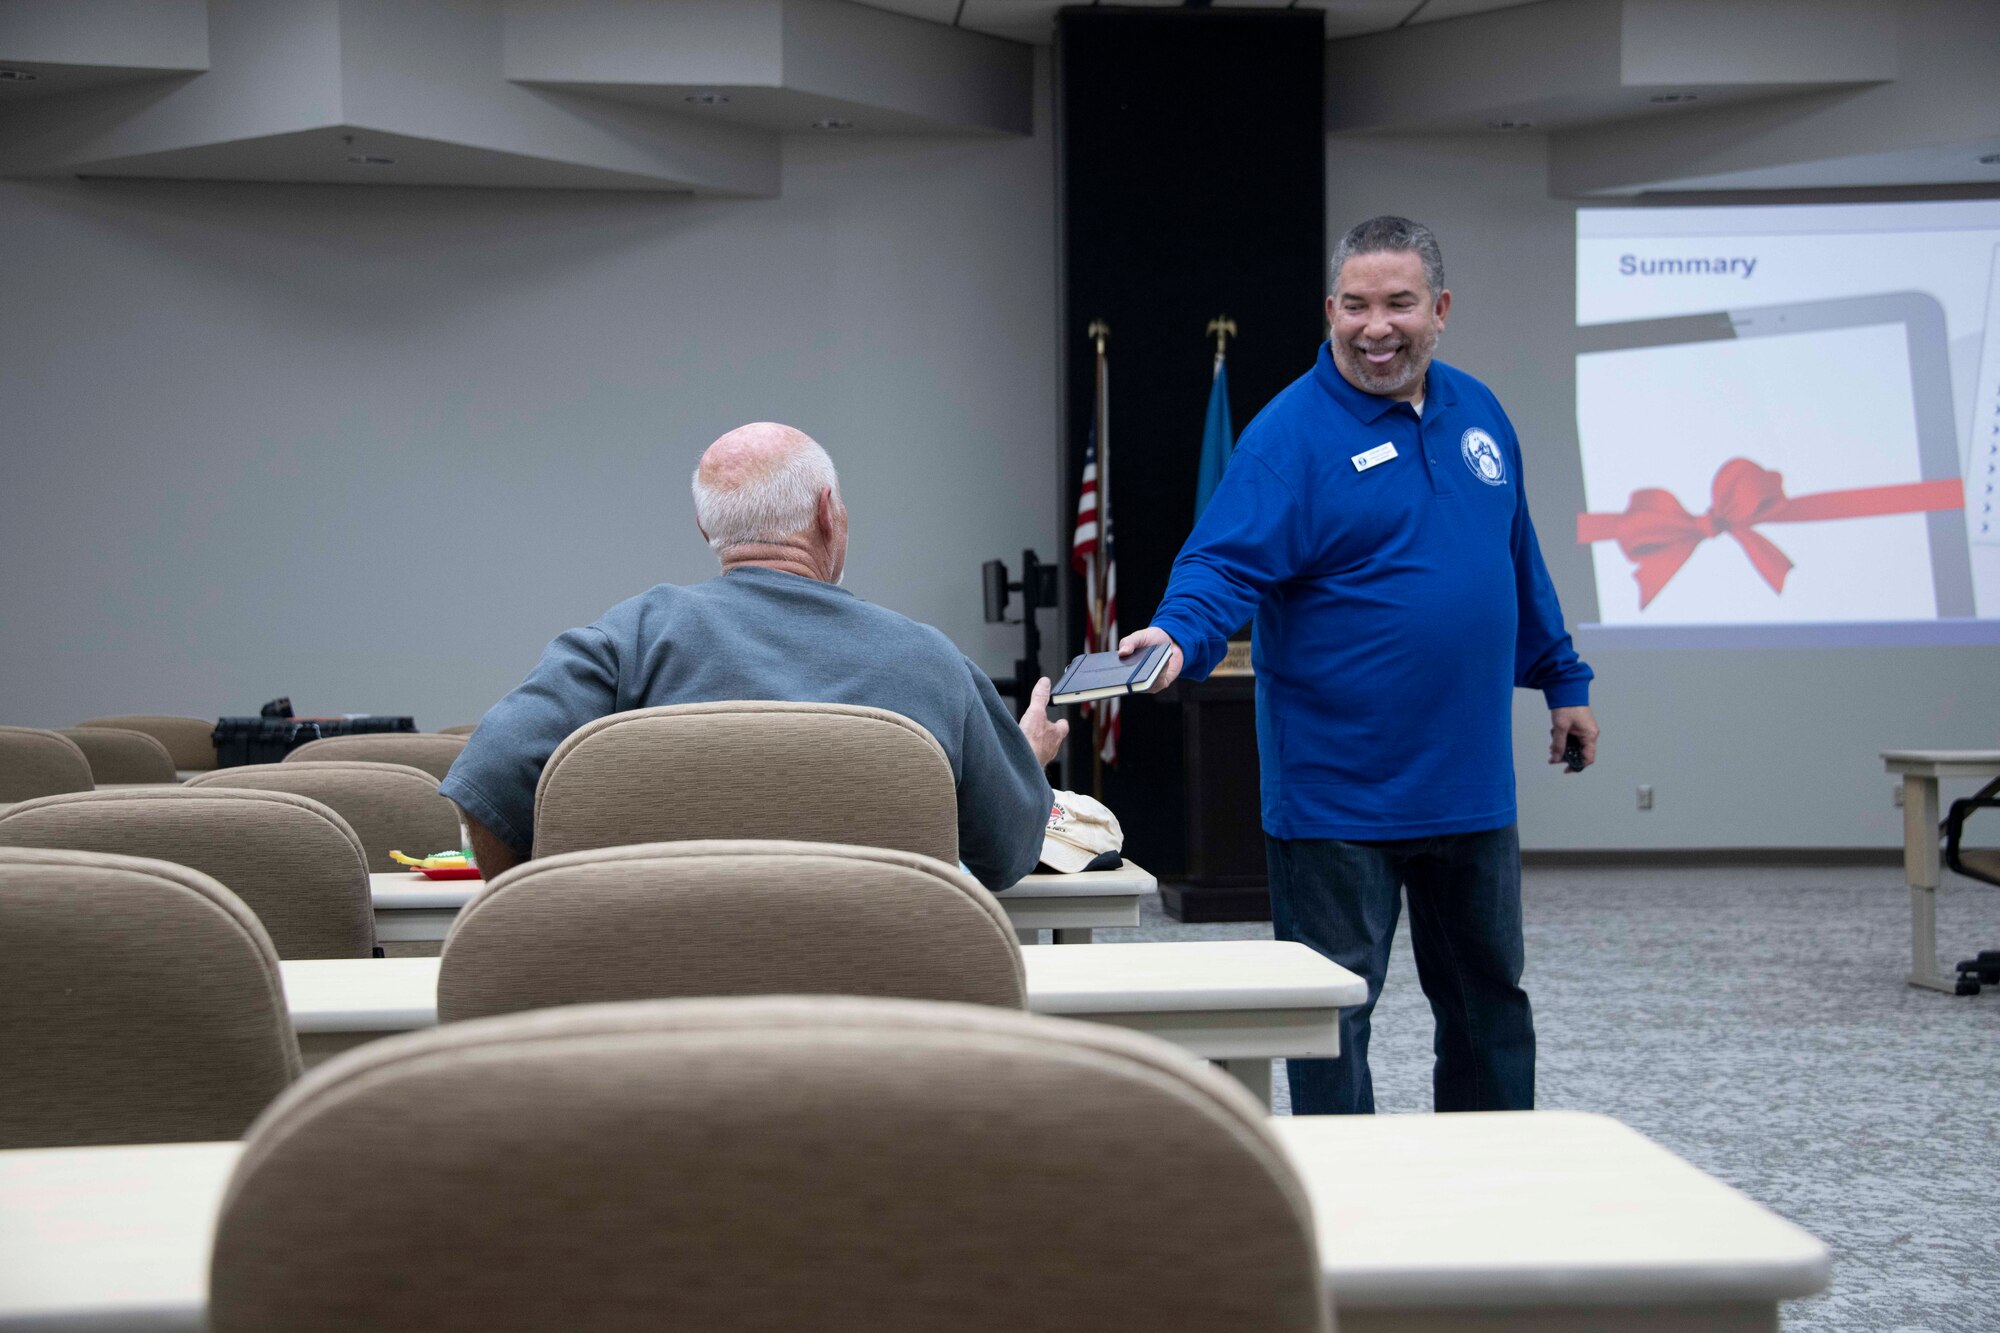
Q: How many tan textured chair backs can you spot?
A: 11